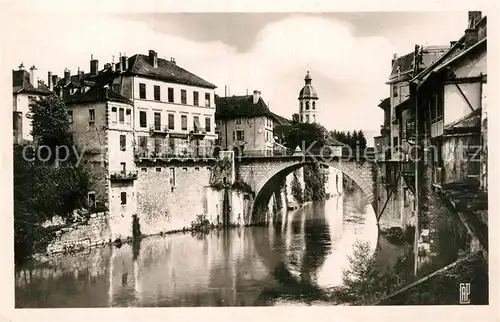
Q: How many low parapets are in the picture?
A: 1